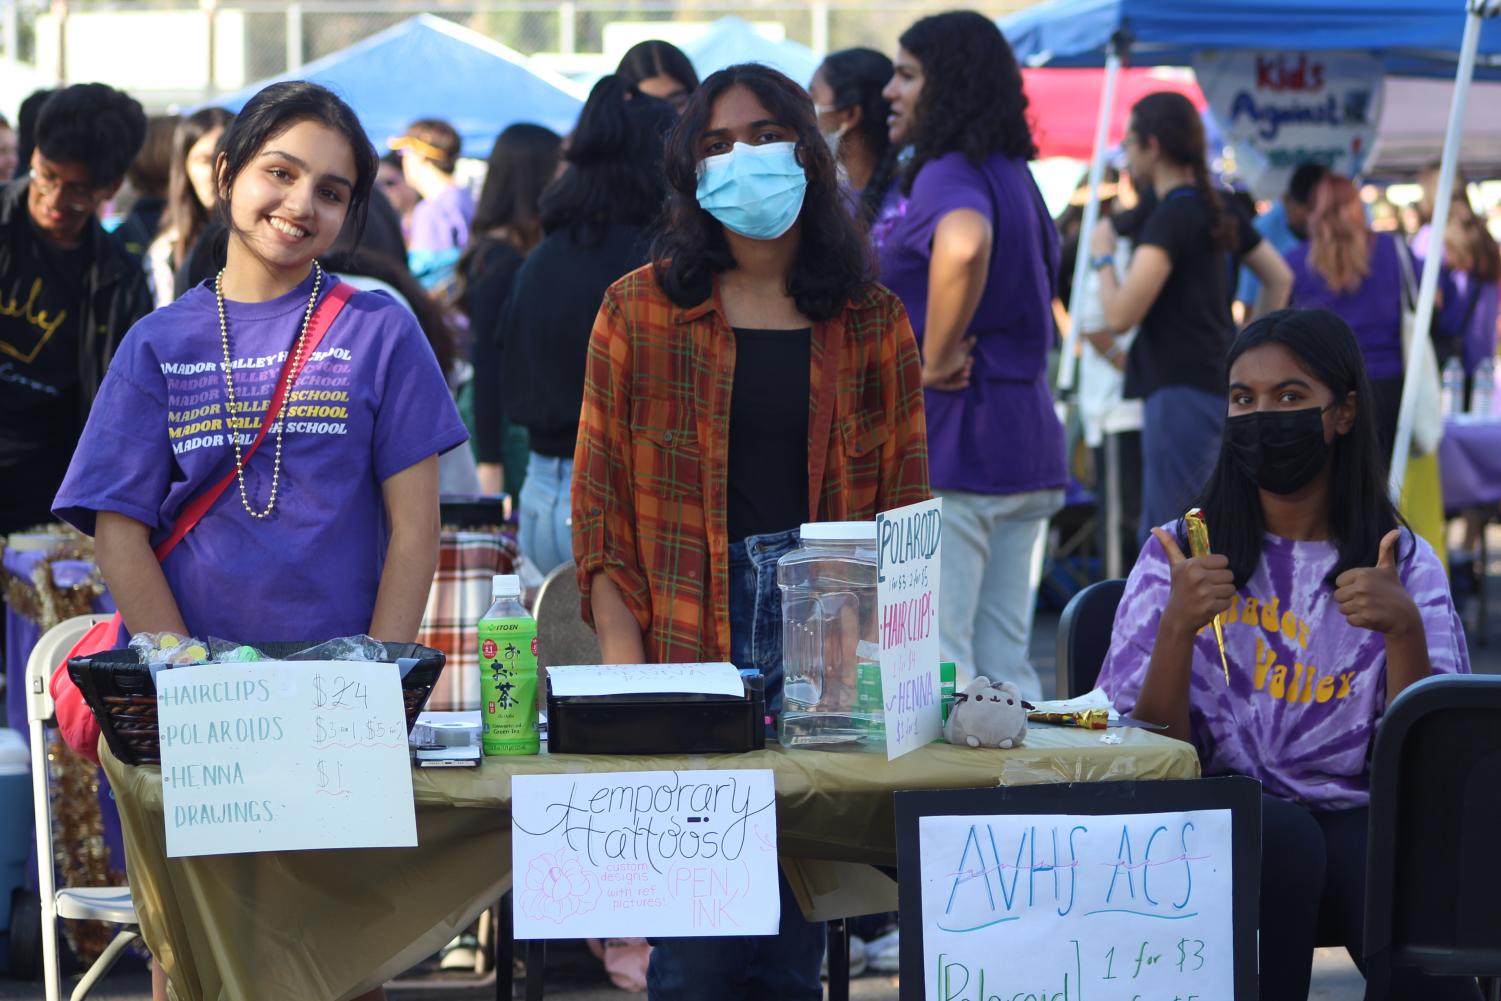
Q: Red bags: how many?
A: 1